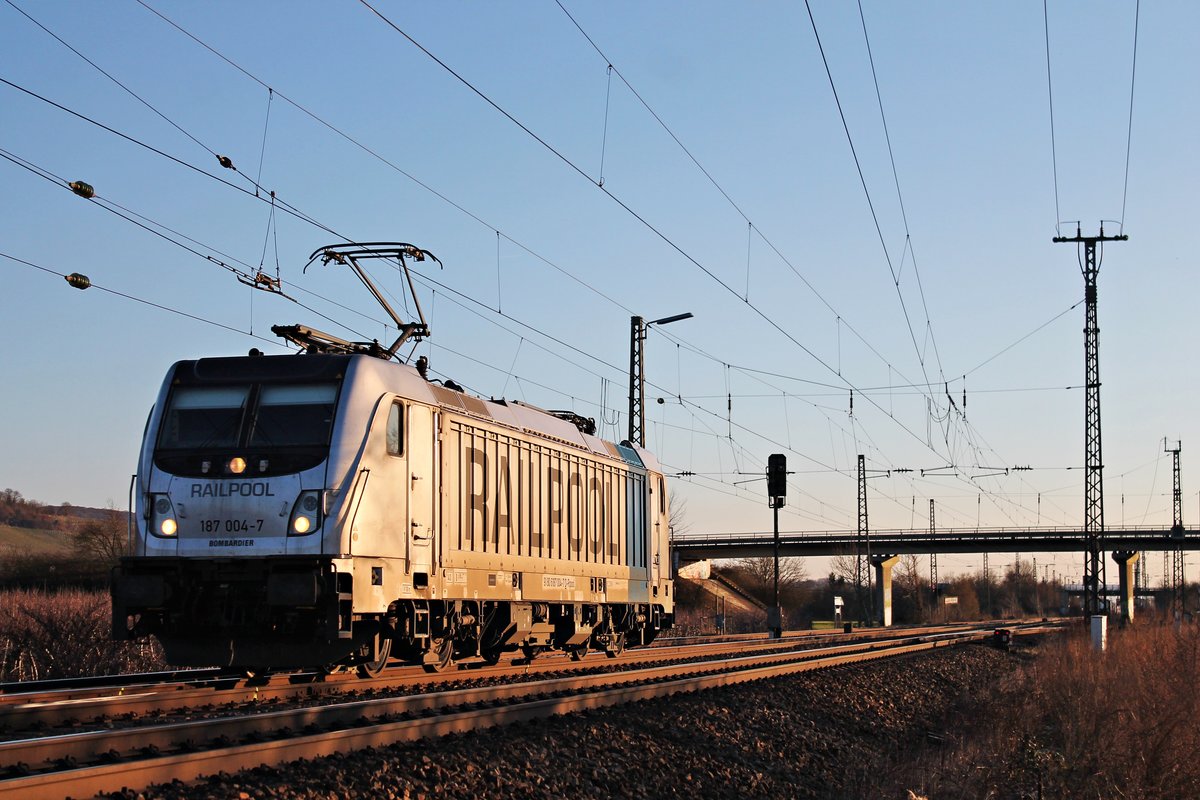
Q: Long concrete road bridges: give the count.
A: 1